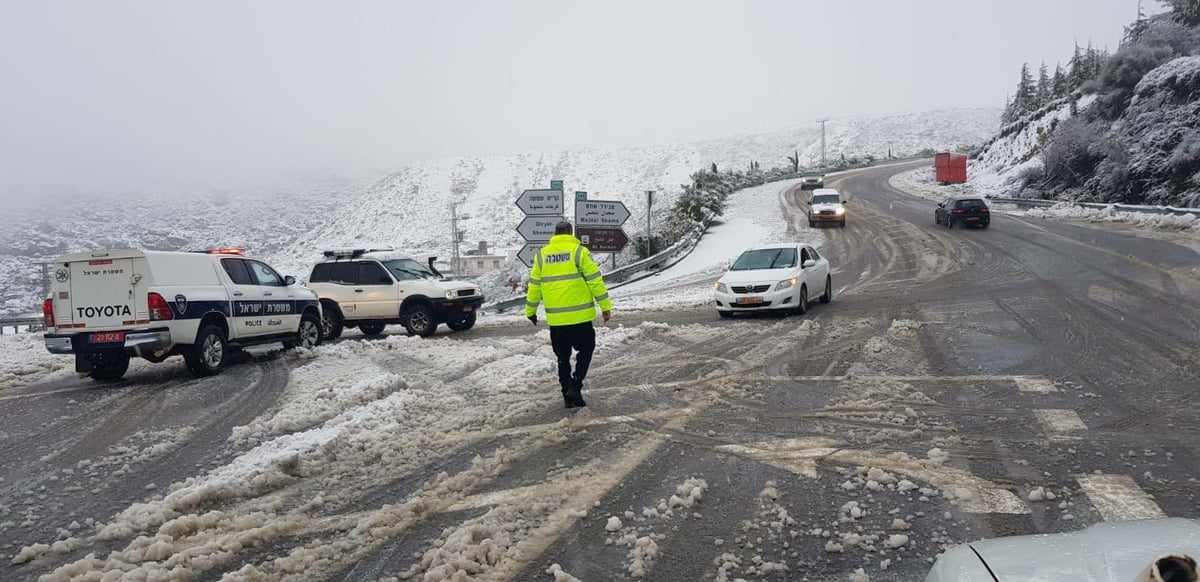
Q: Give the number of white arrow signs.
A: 4